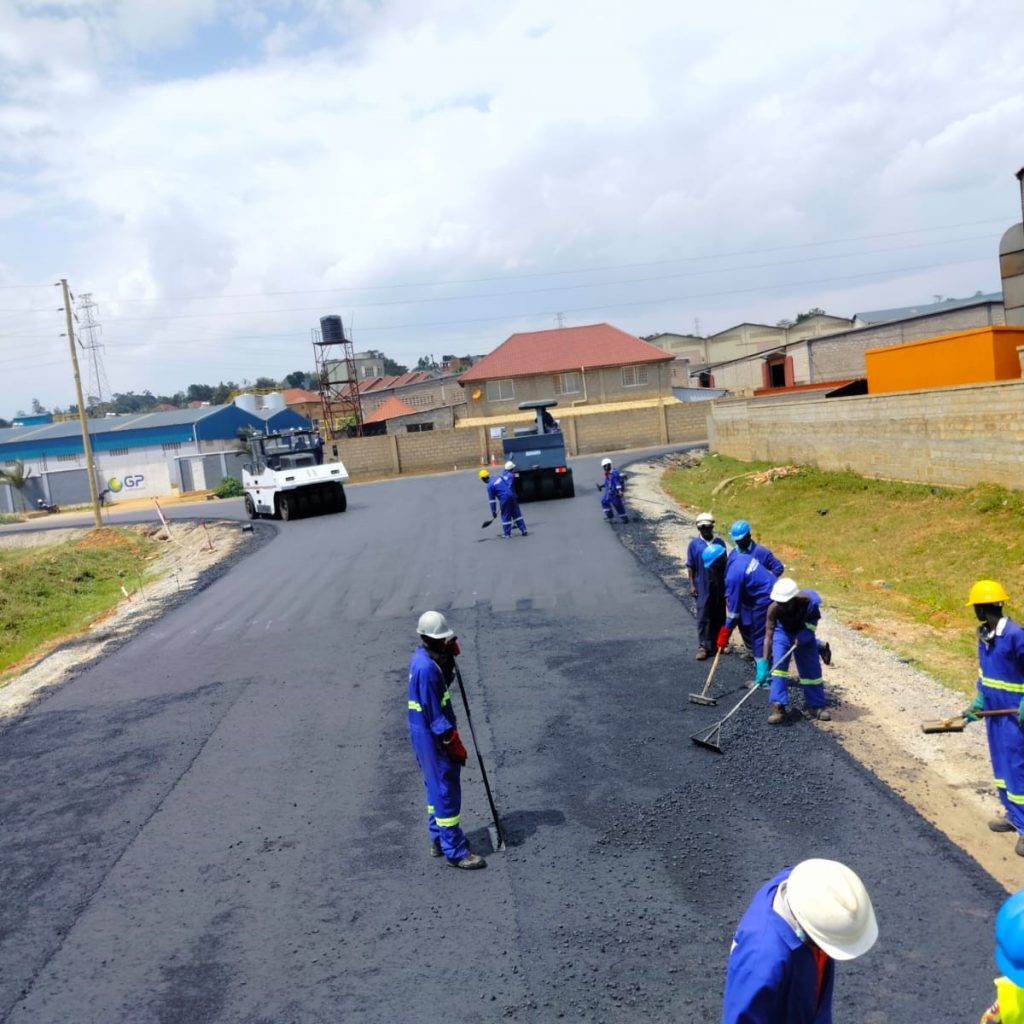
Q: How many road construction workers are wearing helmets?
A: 11